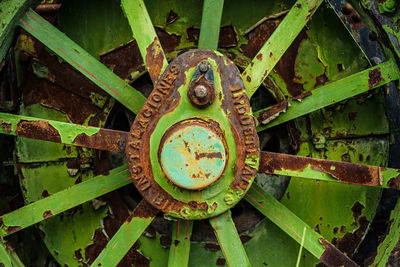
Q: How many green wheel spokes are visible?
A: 12